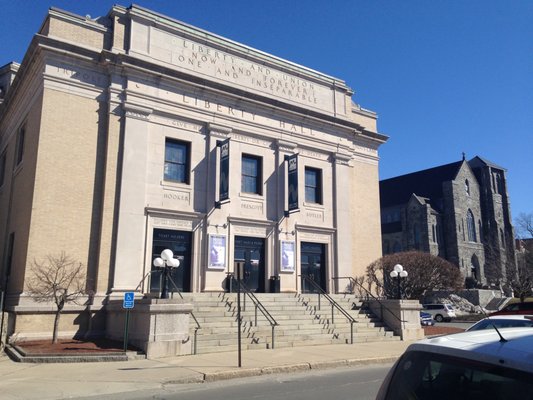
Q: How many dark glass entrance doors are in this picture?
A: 3